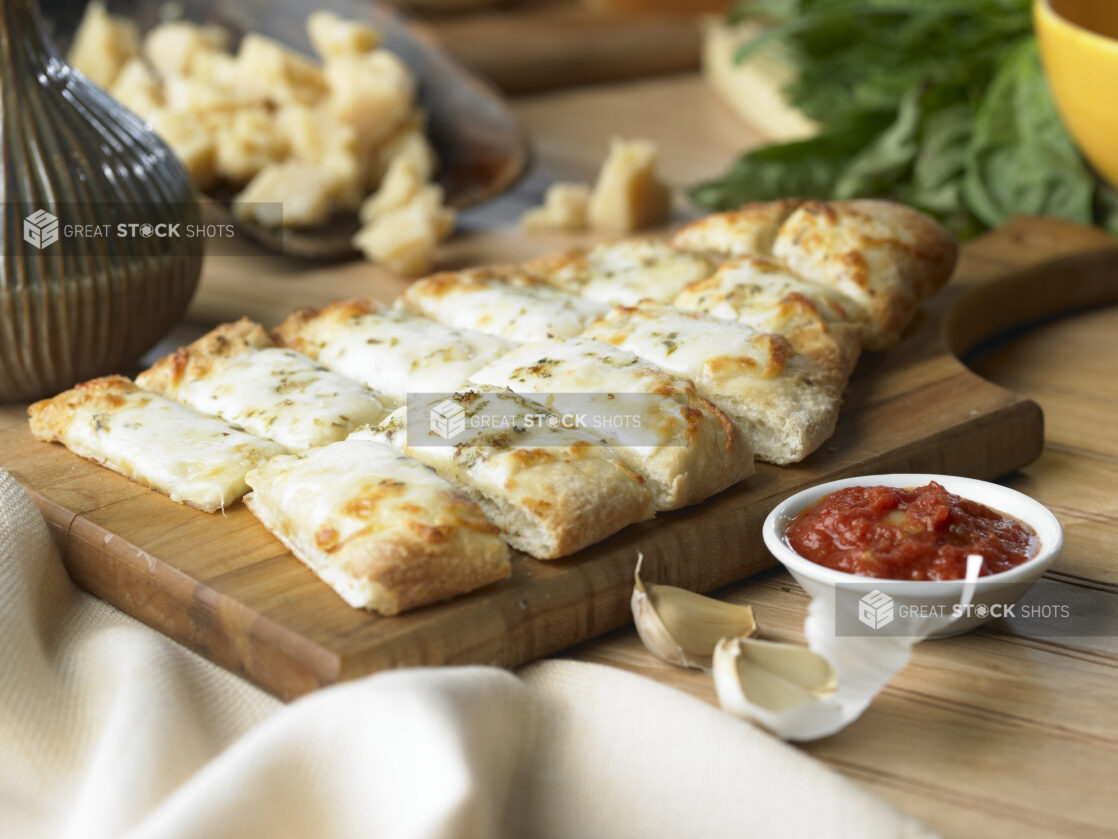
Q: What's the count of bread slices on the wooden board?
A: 12